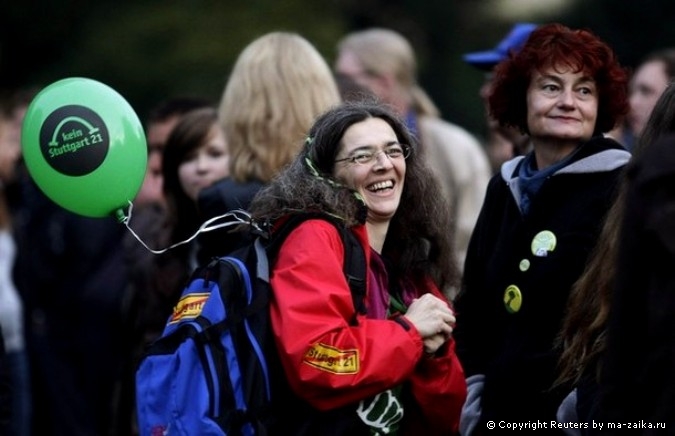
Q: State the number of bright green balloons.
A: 1